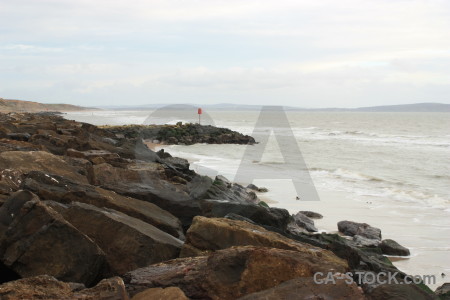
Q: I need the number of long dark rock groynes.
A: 1